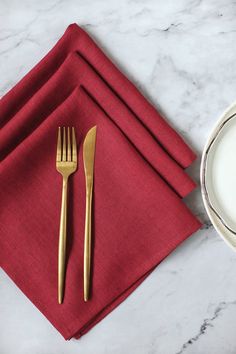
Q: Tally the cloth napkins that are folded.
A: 3